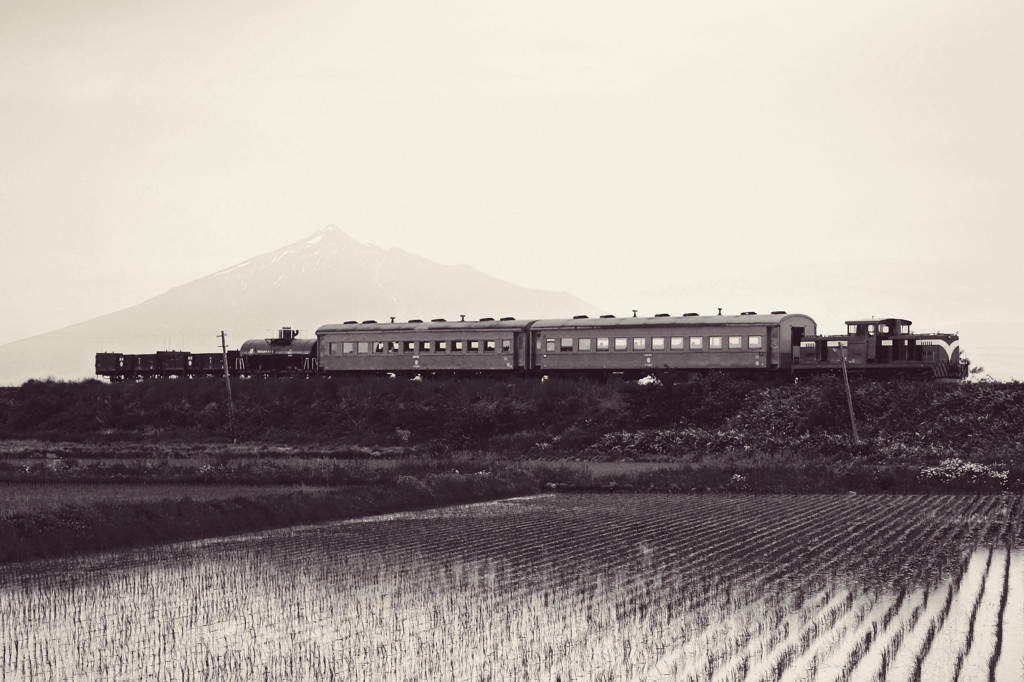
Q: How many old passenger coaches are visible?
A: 2